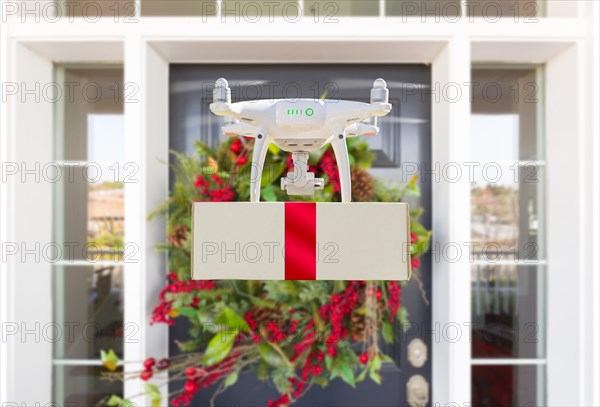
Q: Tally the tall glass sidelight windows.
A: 2